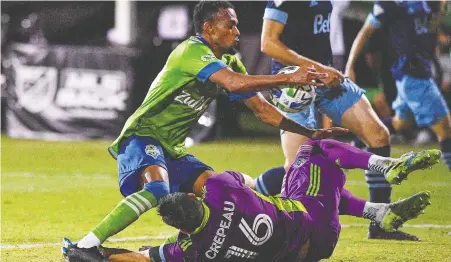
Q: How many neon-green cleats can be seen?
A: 2